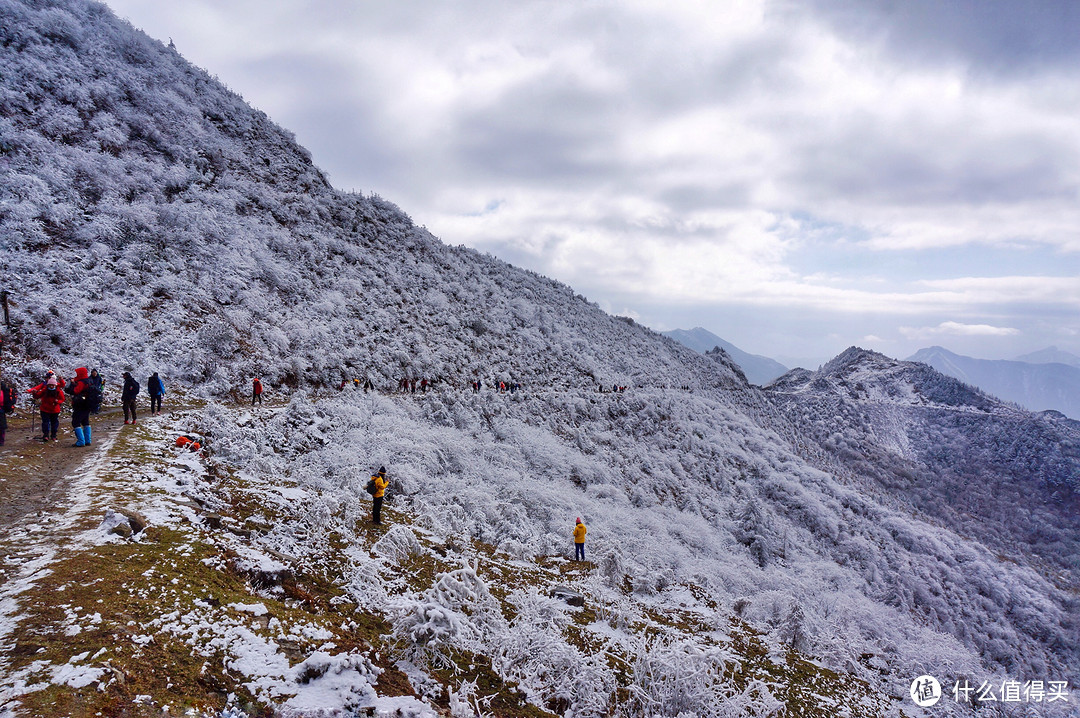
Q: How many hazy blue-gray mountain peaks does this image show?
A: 3